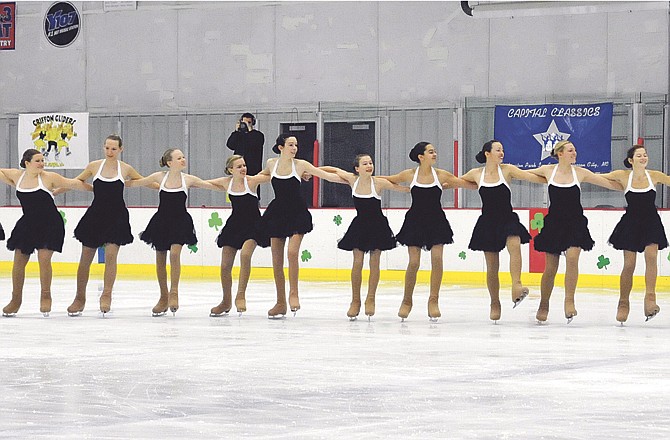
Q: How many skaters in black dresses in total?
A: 10